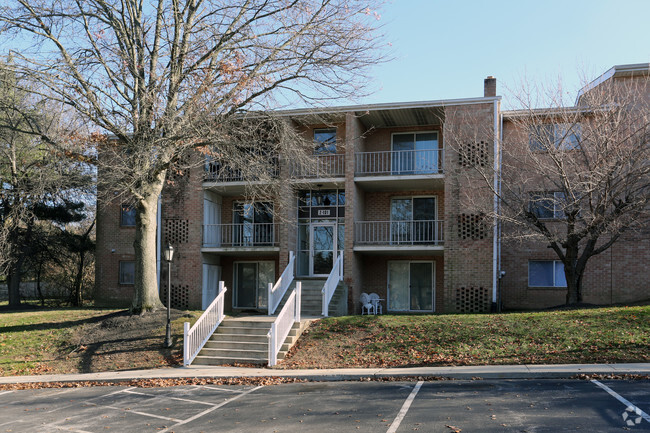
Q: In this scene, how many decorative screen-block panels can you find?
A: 6